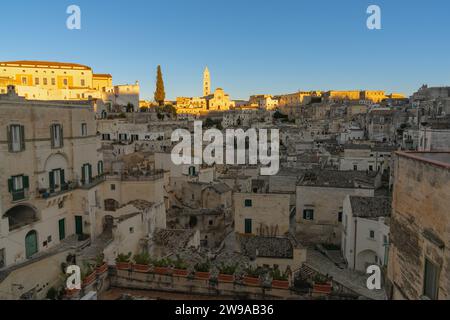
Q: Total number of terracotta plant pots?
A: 12